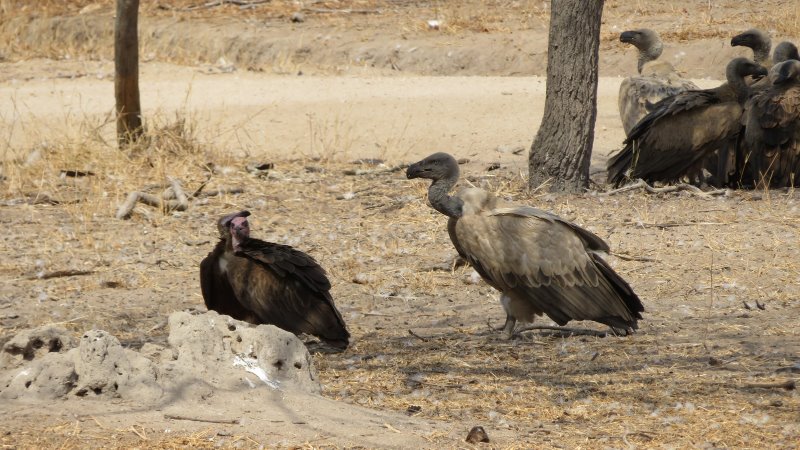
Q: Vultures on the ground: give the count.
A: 7